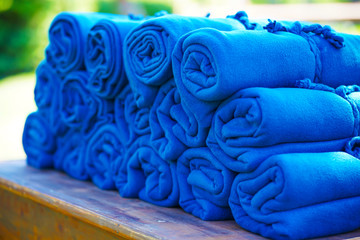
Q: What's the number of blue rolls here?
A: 15